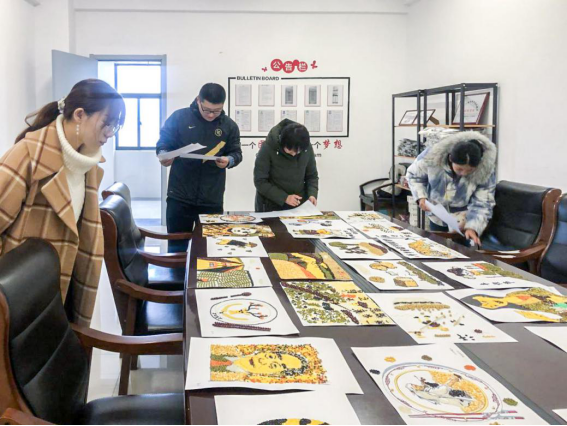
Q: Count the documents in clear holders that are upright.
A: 10